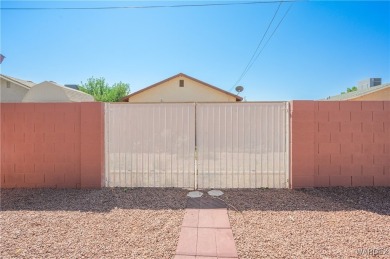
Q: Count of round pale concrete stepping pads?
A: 2